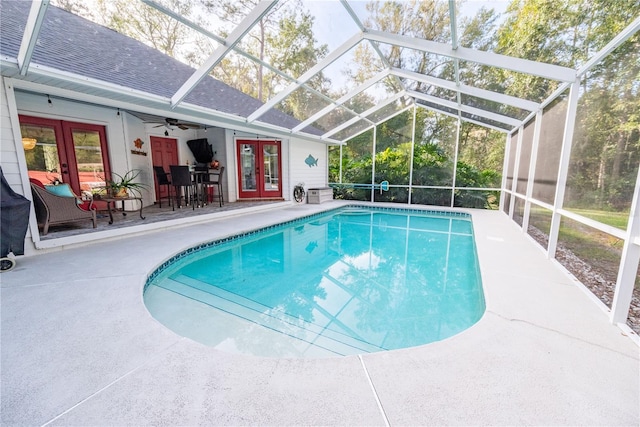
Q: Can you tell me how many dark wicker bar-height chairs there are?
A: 4